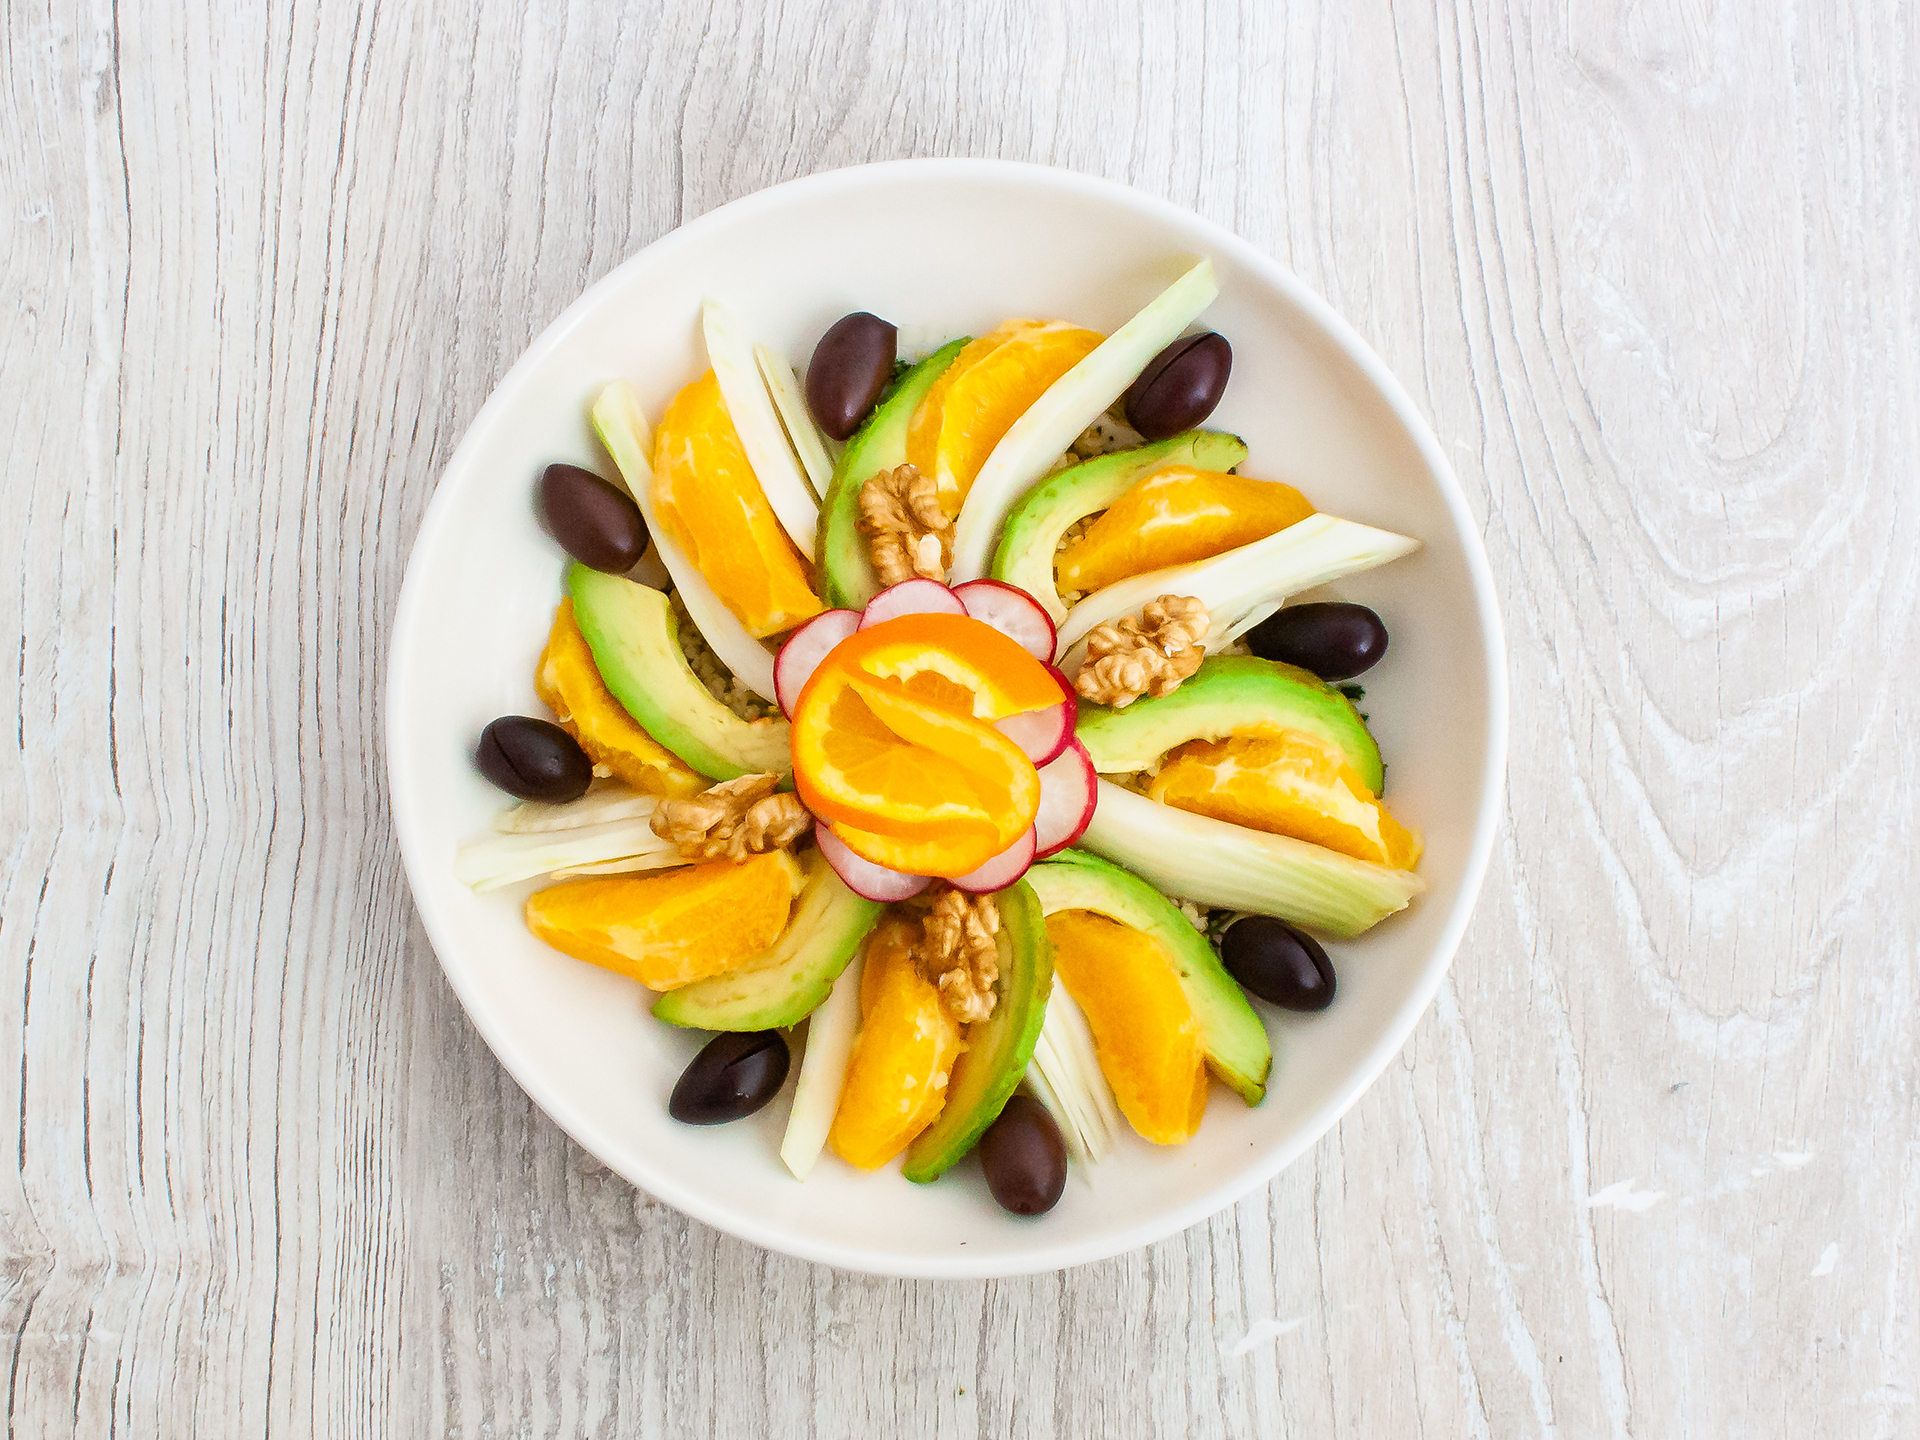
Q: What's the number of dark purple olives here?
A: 8